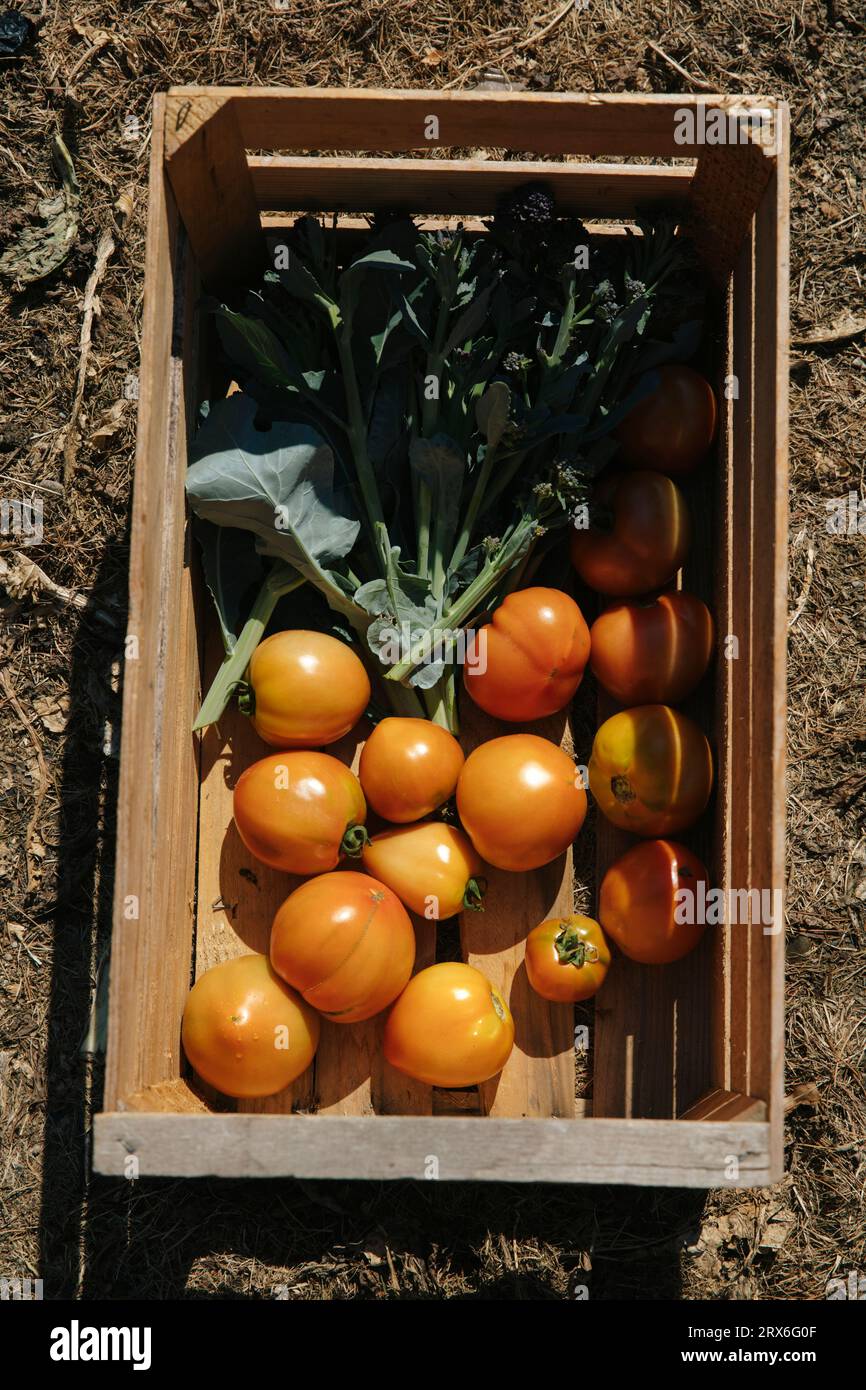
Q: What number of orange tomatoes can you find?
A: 15